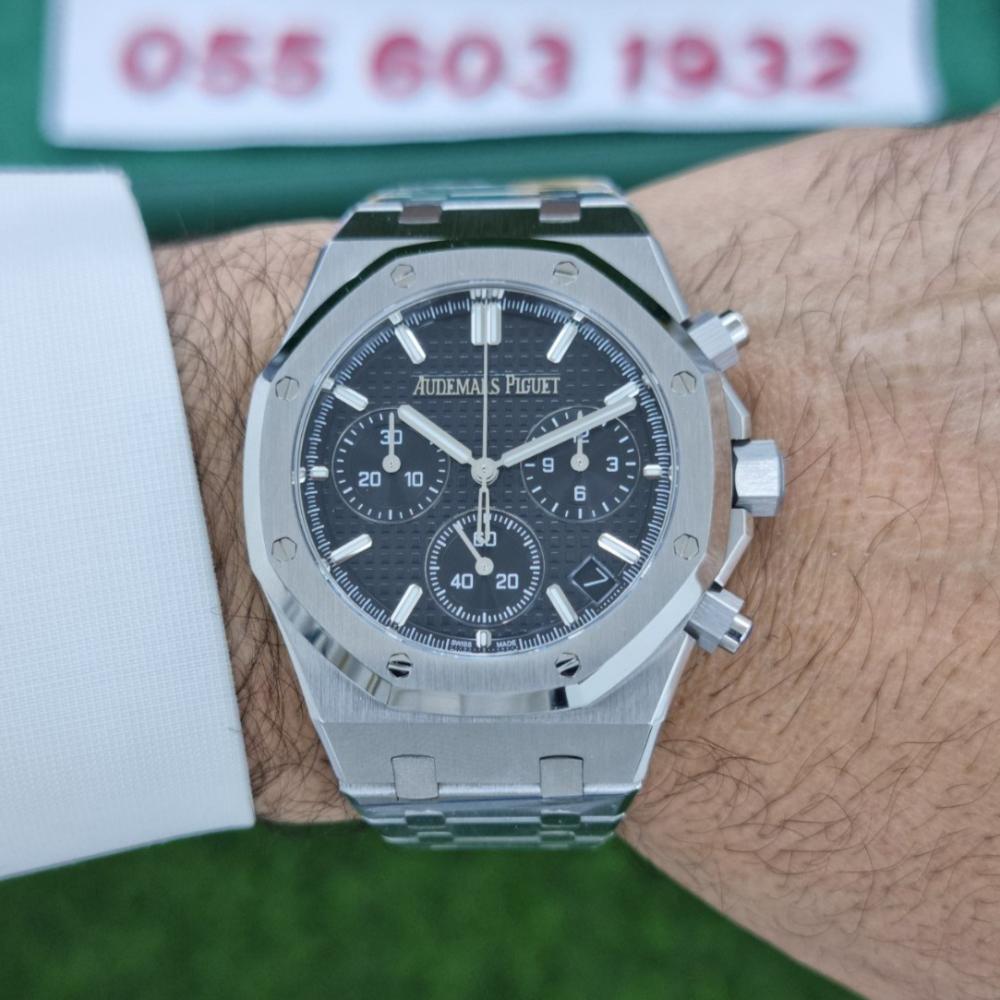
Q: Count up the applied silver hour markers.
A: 12